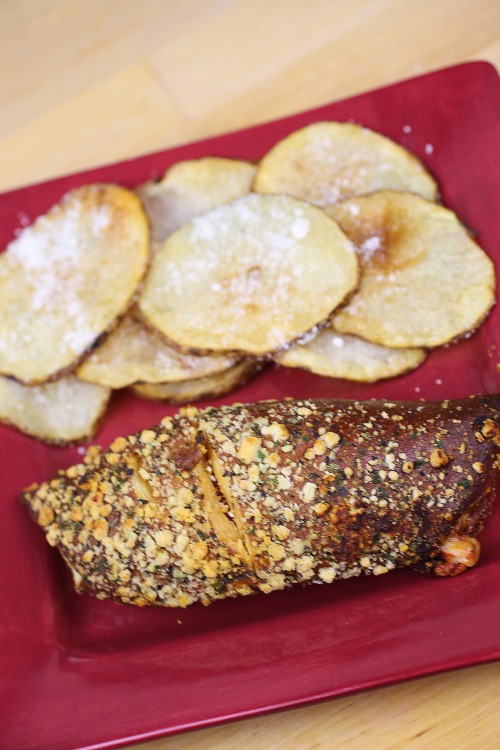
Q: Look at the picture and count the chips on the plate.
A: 9